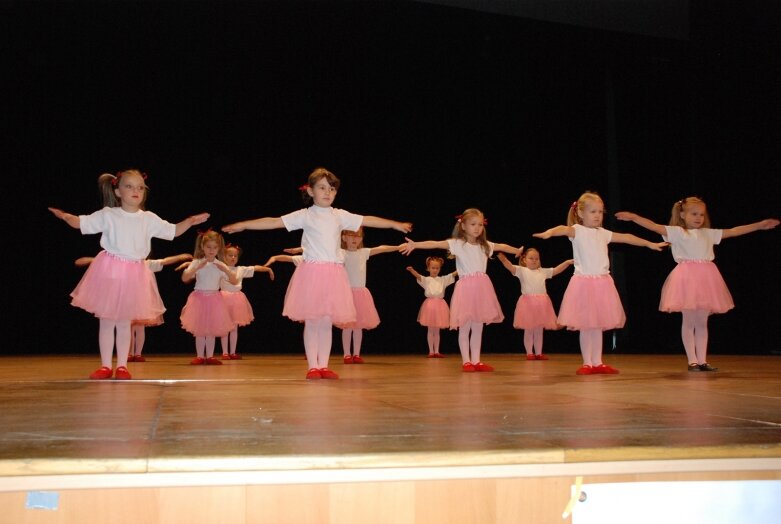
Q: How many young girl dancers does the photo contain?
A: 12